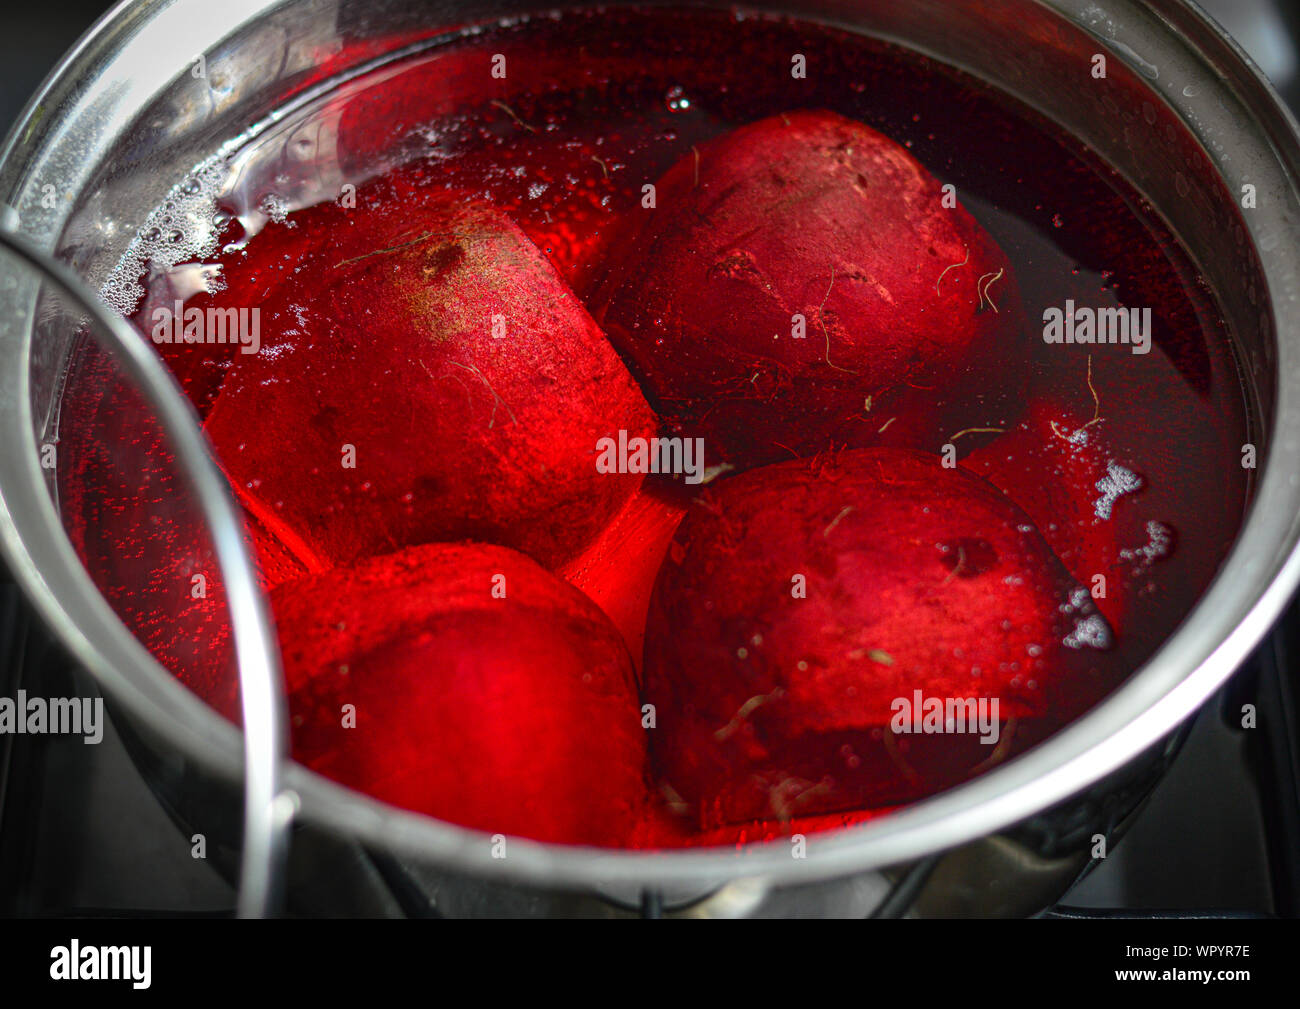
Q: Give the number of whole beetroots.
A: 4